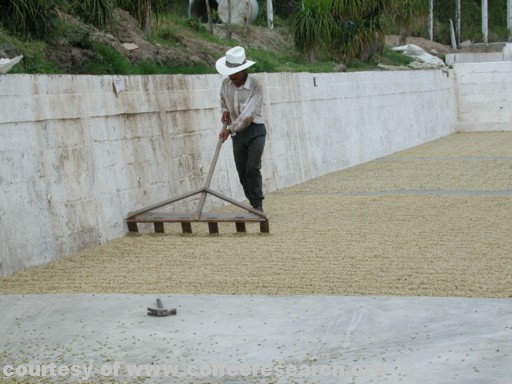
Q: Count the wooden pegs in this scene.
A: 6